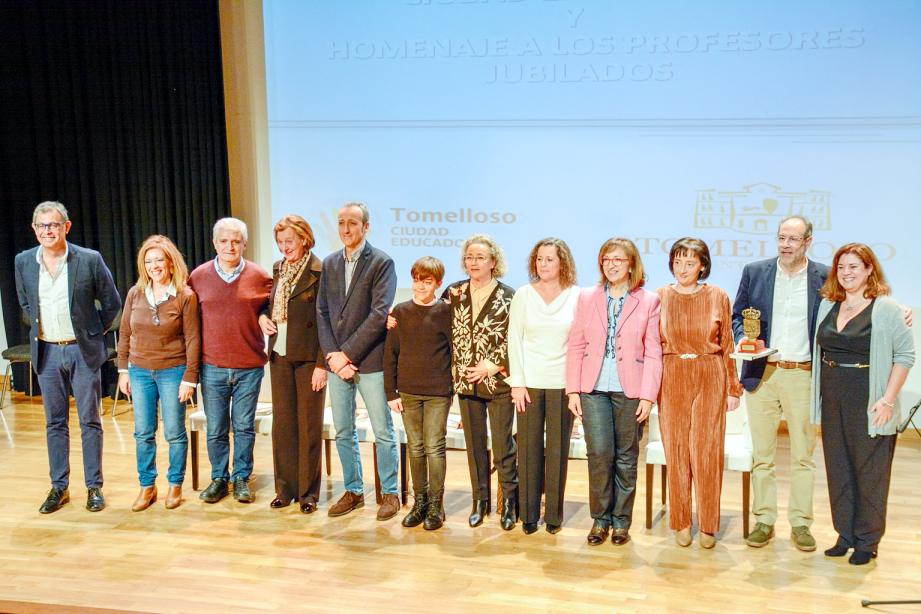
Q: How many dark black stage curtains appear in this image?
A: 1